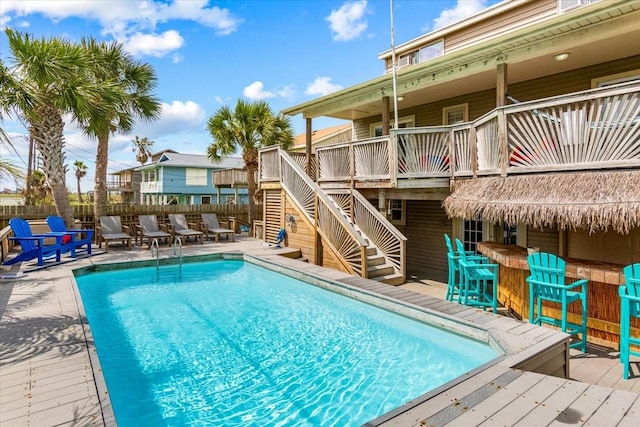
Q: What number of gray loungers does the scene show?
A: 4